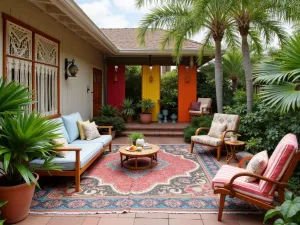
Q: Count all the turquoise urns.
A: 3